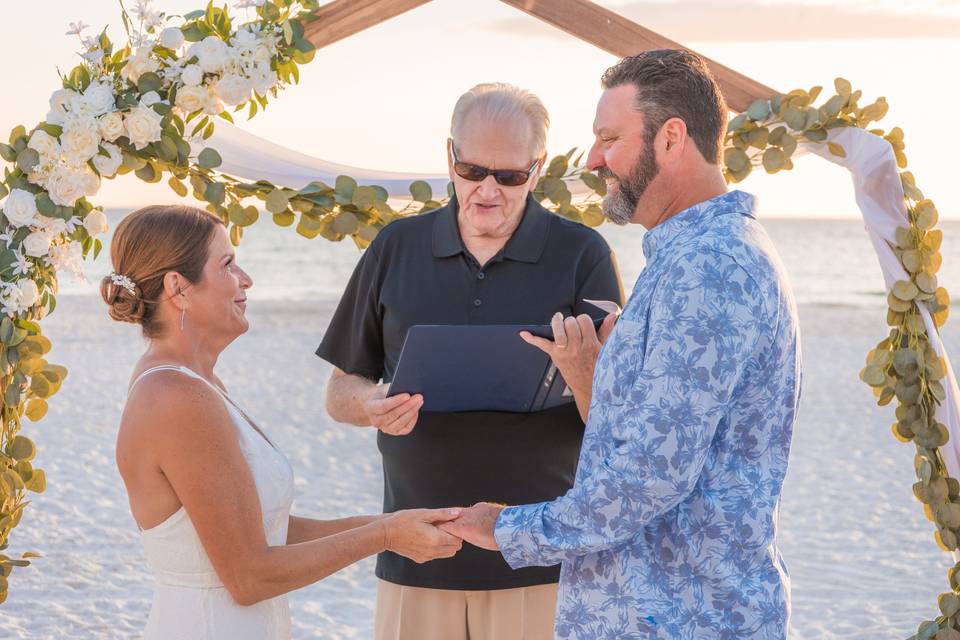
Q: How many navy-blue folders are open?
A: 1